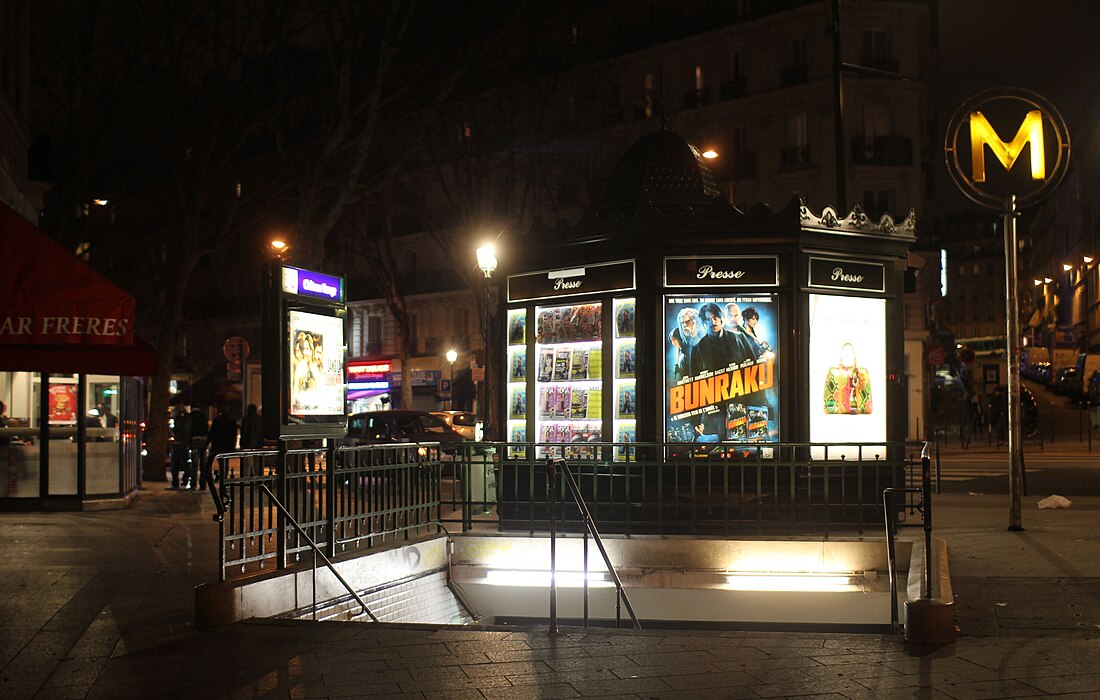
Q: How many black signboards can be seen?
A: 3